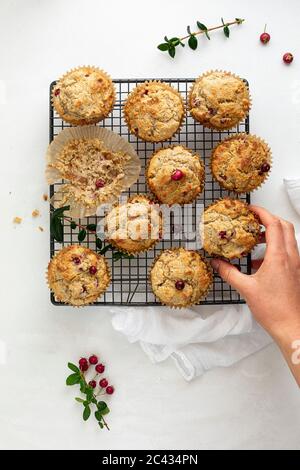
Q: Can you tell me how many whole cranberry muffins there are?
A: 9